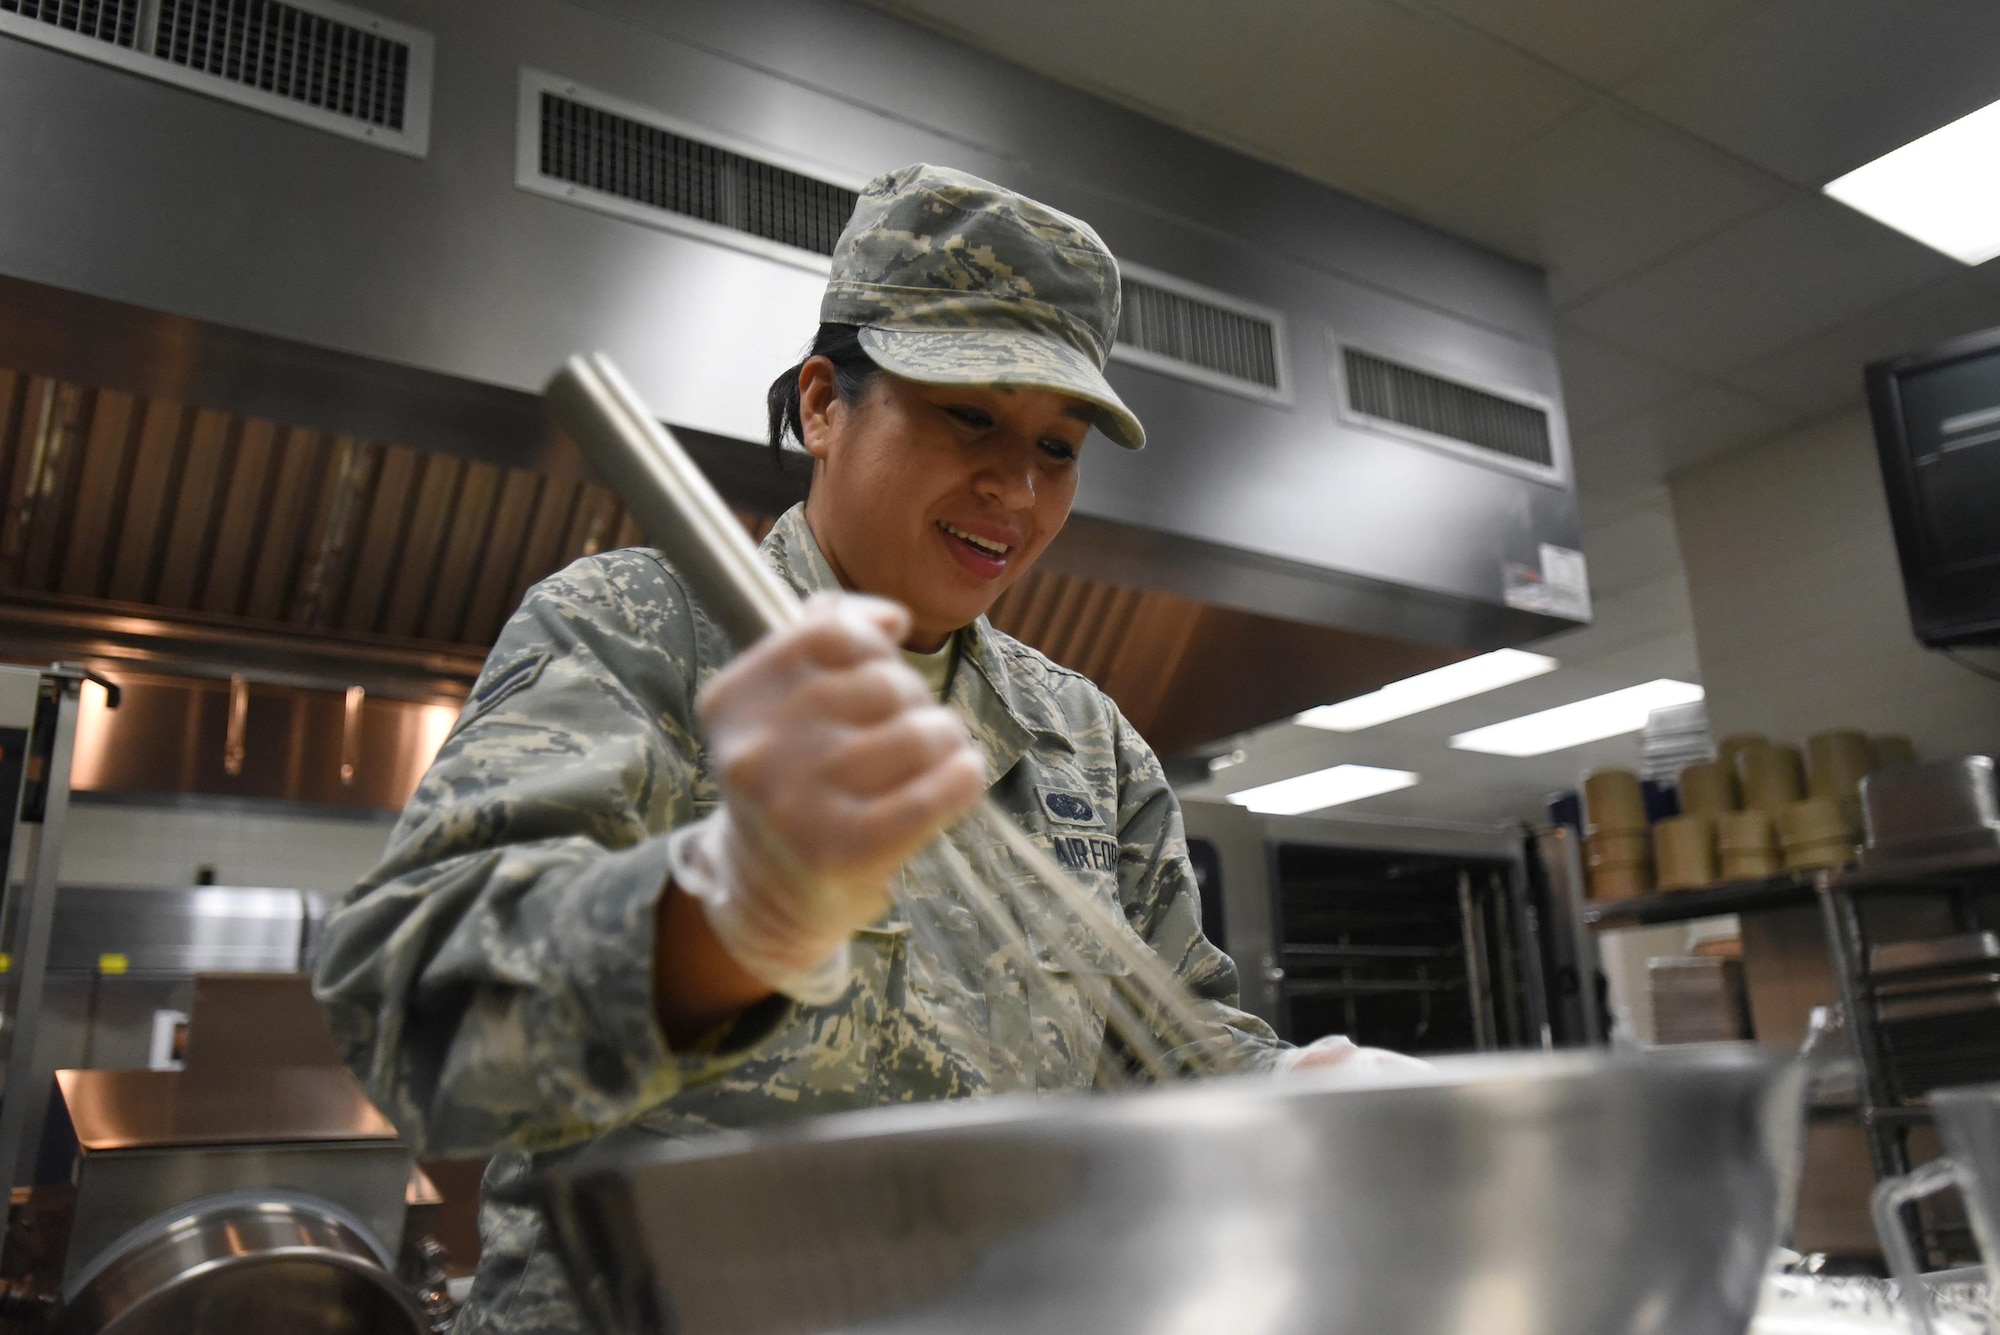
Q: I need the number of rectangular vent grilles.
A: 4